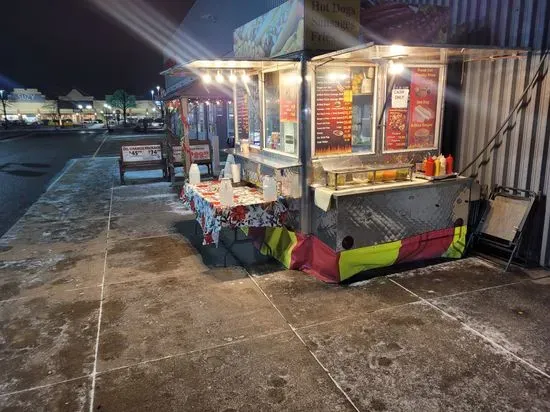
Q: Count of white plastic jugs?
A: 3